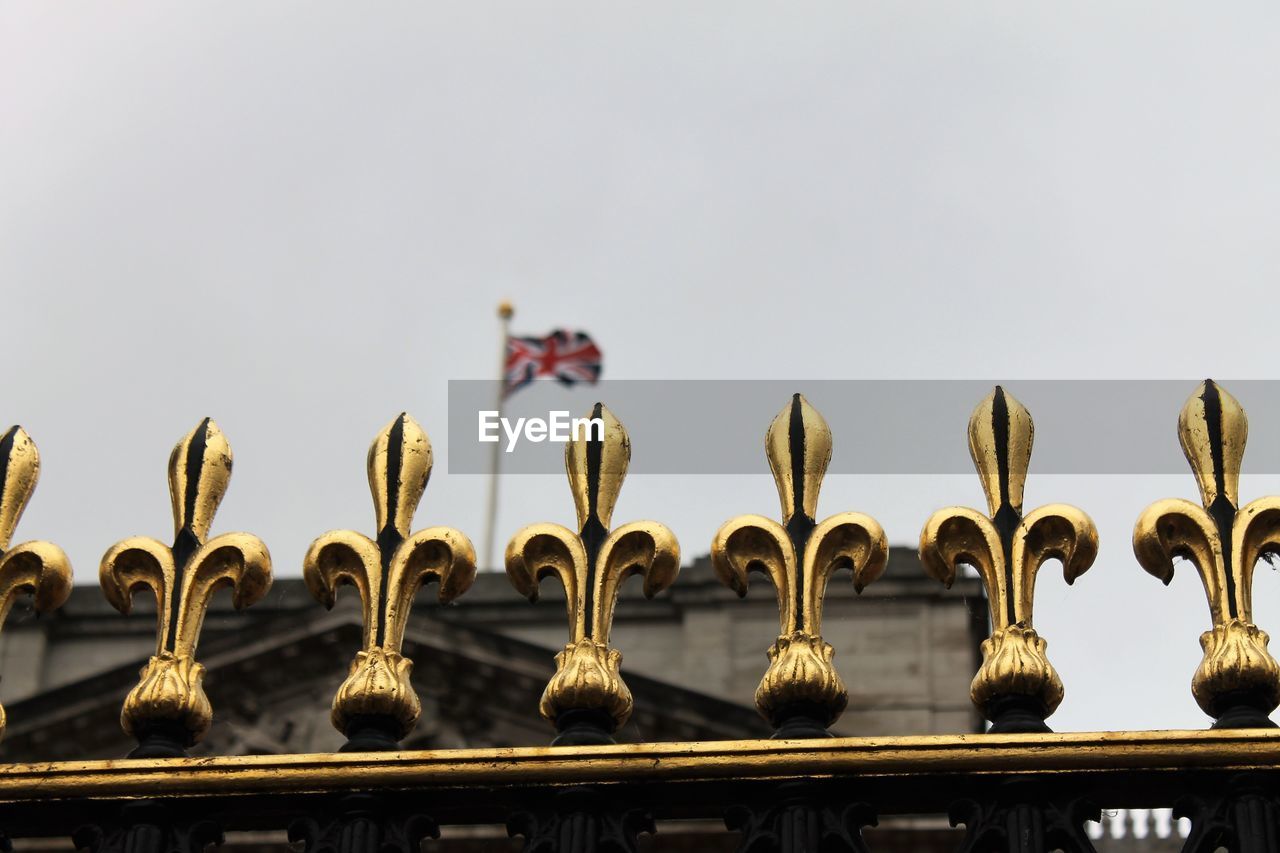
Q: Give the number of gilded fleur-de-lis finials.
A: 7